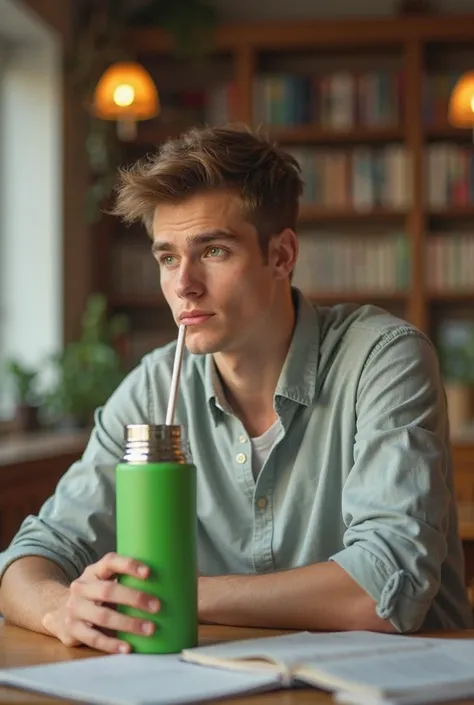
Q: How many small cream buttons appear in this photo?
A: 3